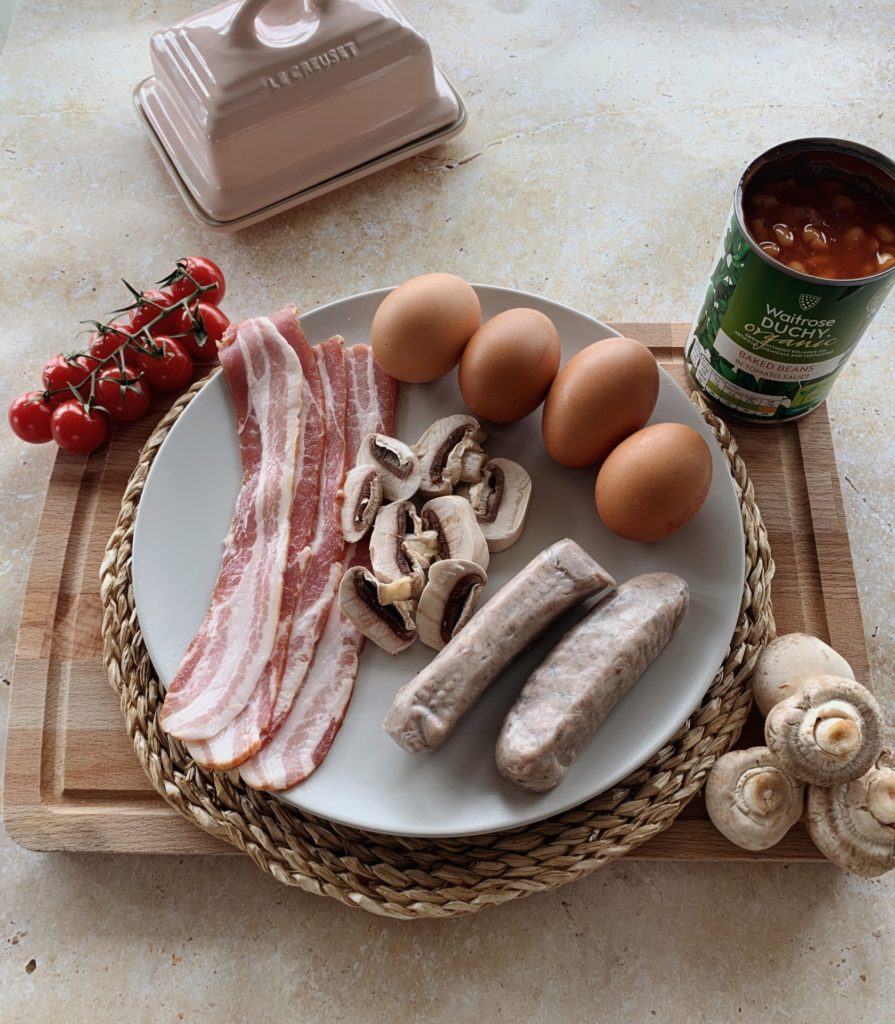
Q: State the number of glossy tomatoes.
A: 9